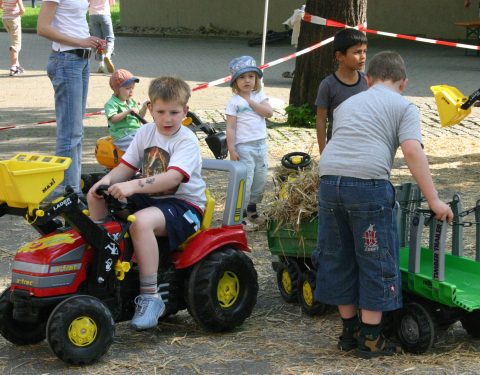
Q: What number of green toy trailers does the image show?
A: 2